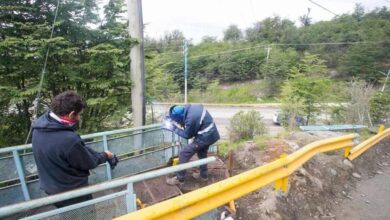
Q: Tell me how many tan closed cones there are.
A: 0